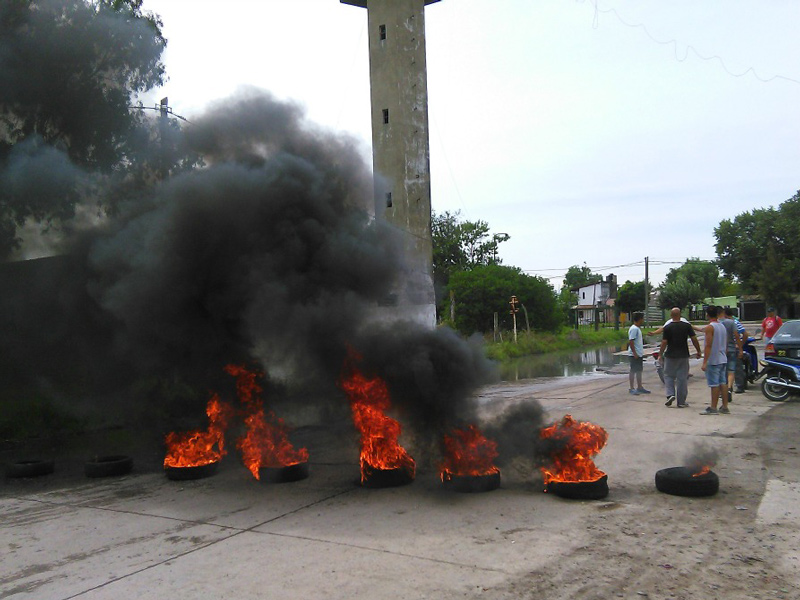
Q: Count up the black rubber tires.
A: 8